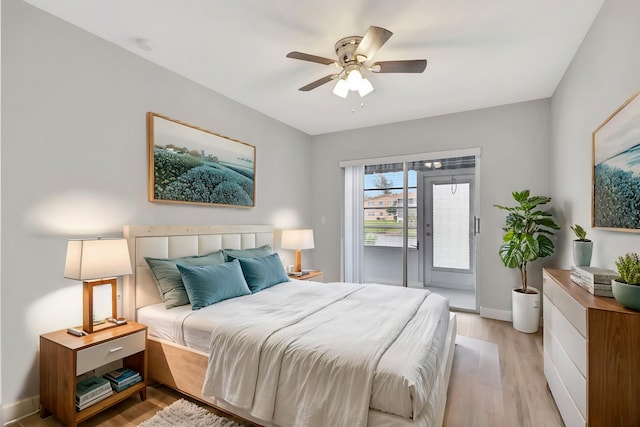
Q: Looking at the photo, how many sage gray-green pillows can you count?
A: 2